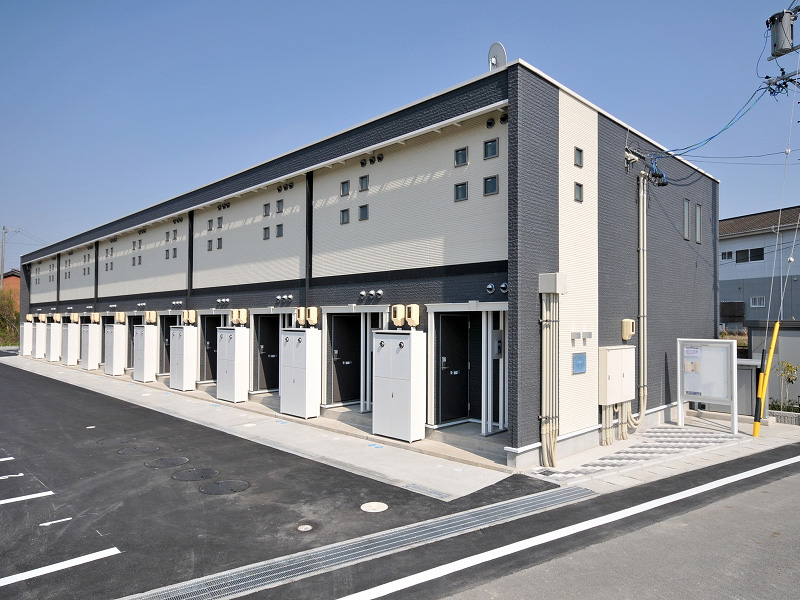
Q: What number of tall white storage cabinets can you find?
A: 11